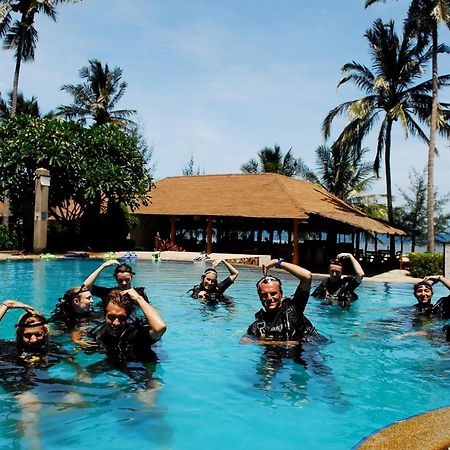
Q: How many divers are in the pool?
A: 8